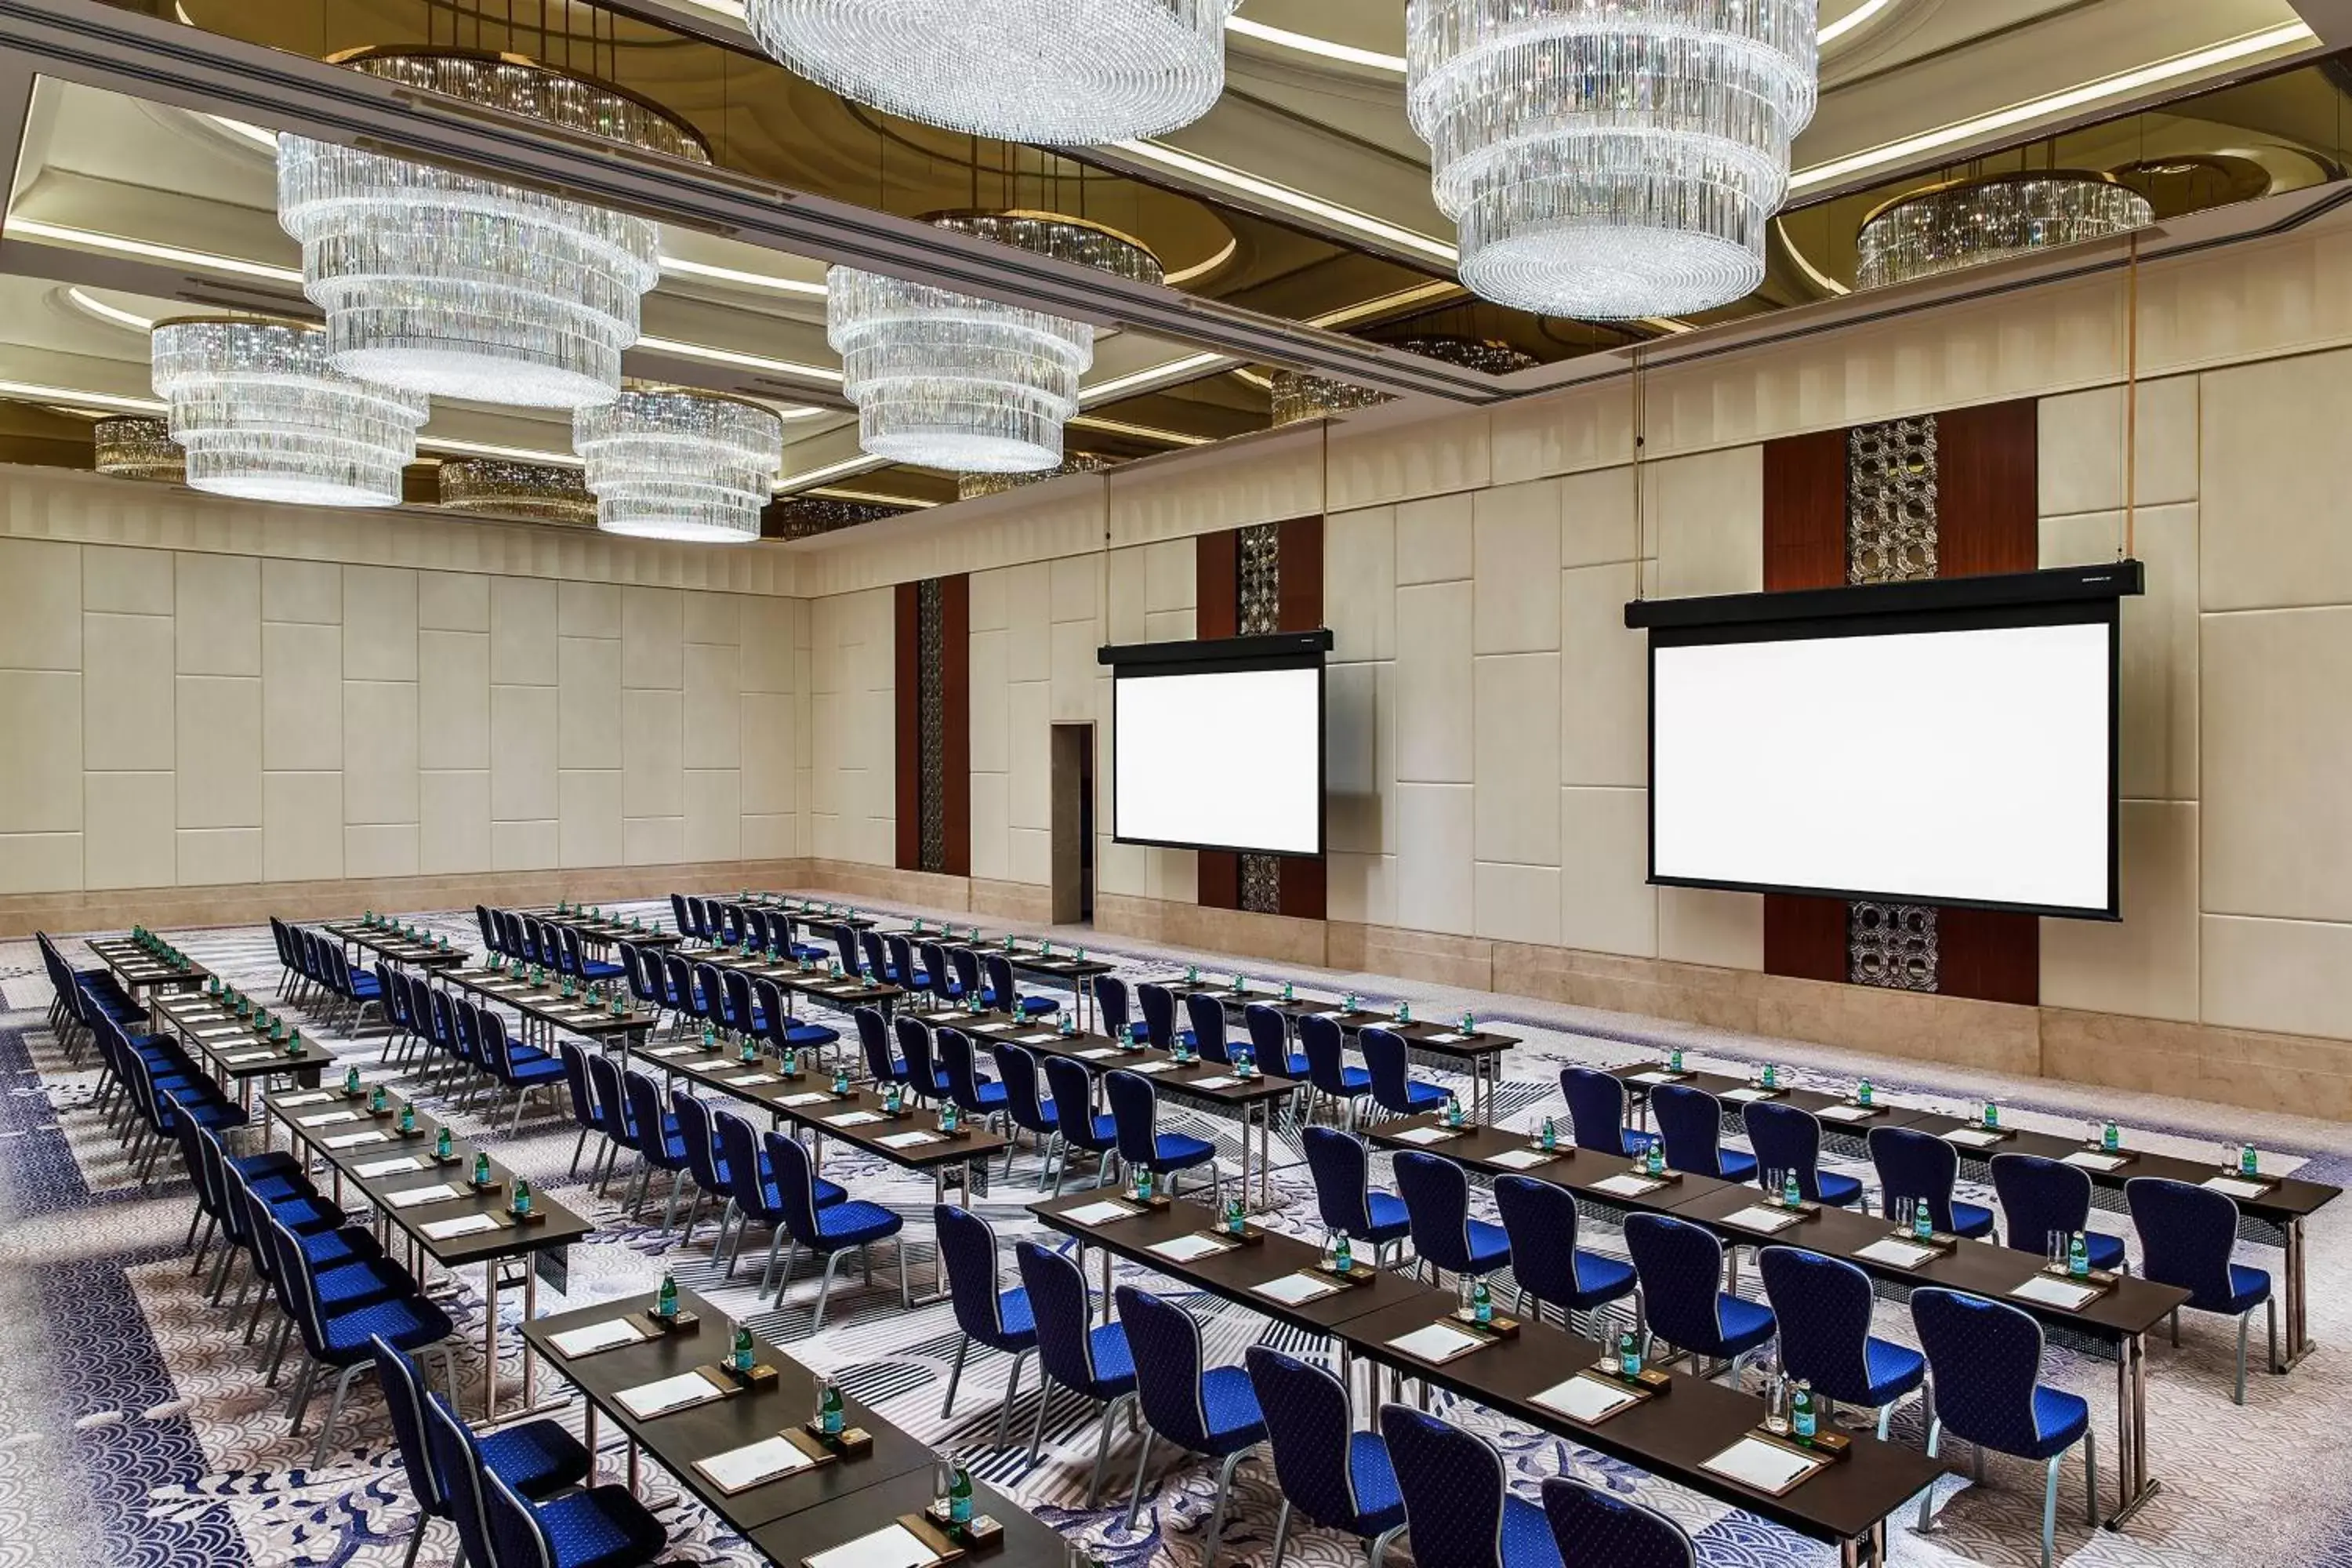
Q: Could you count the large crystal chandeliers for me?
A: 6